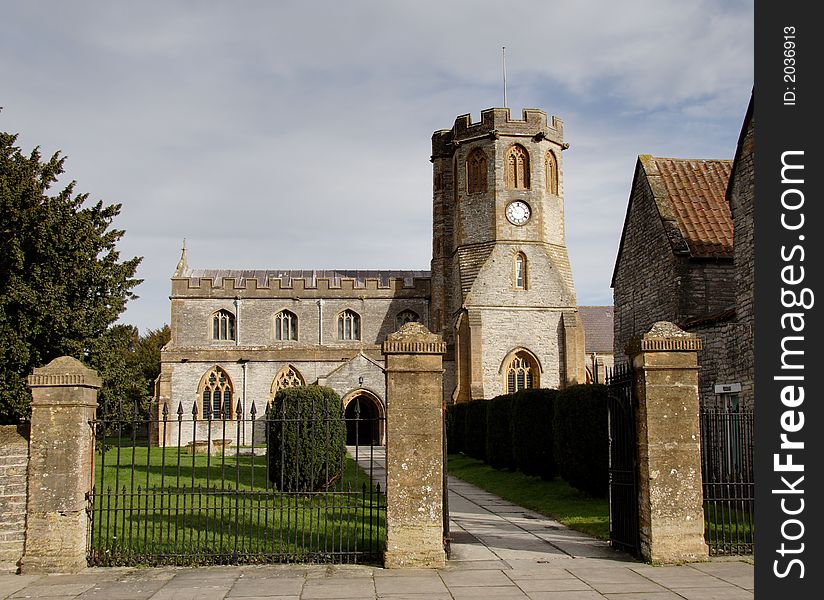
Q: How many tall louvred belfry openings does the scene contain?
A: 3